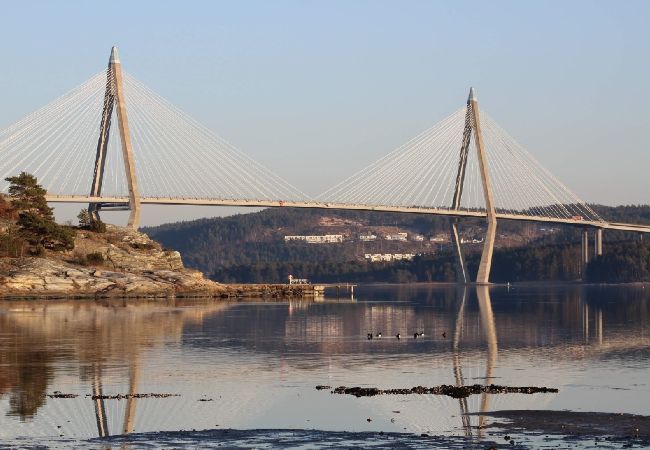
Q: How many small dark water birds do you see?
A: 6